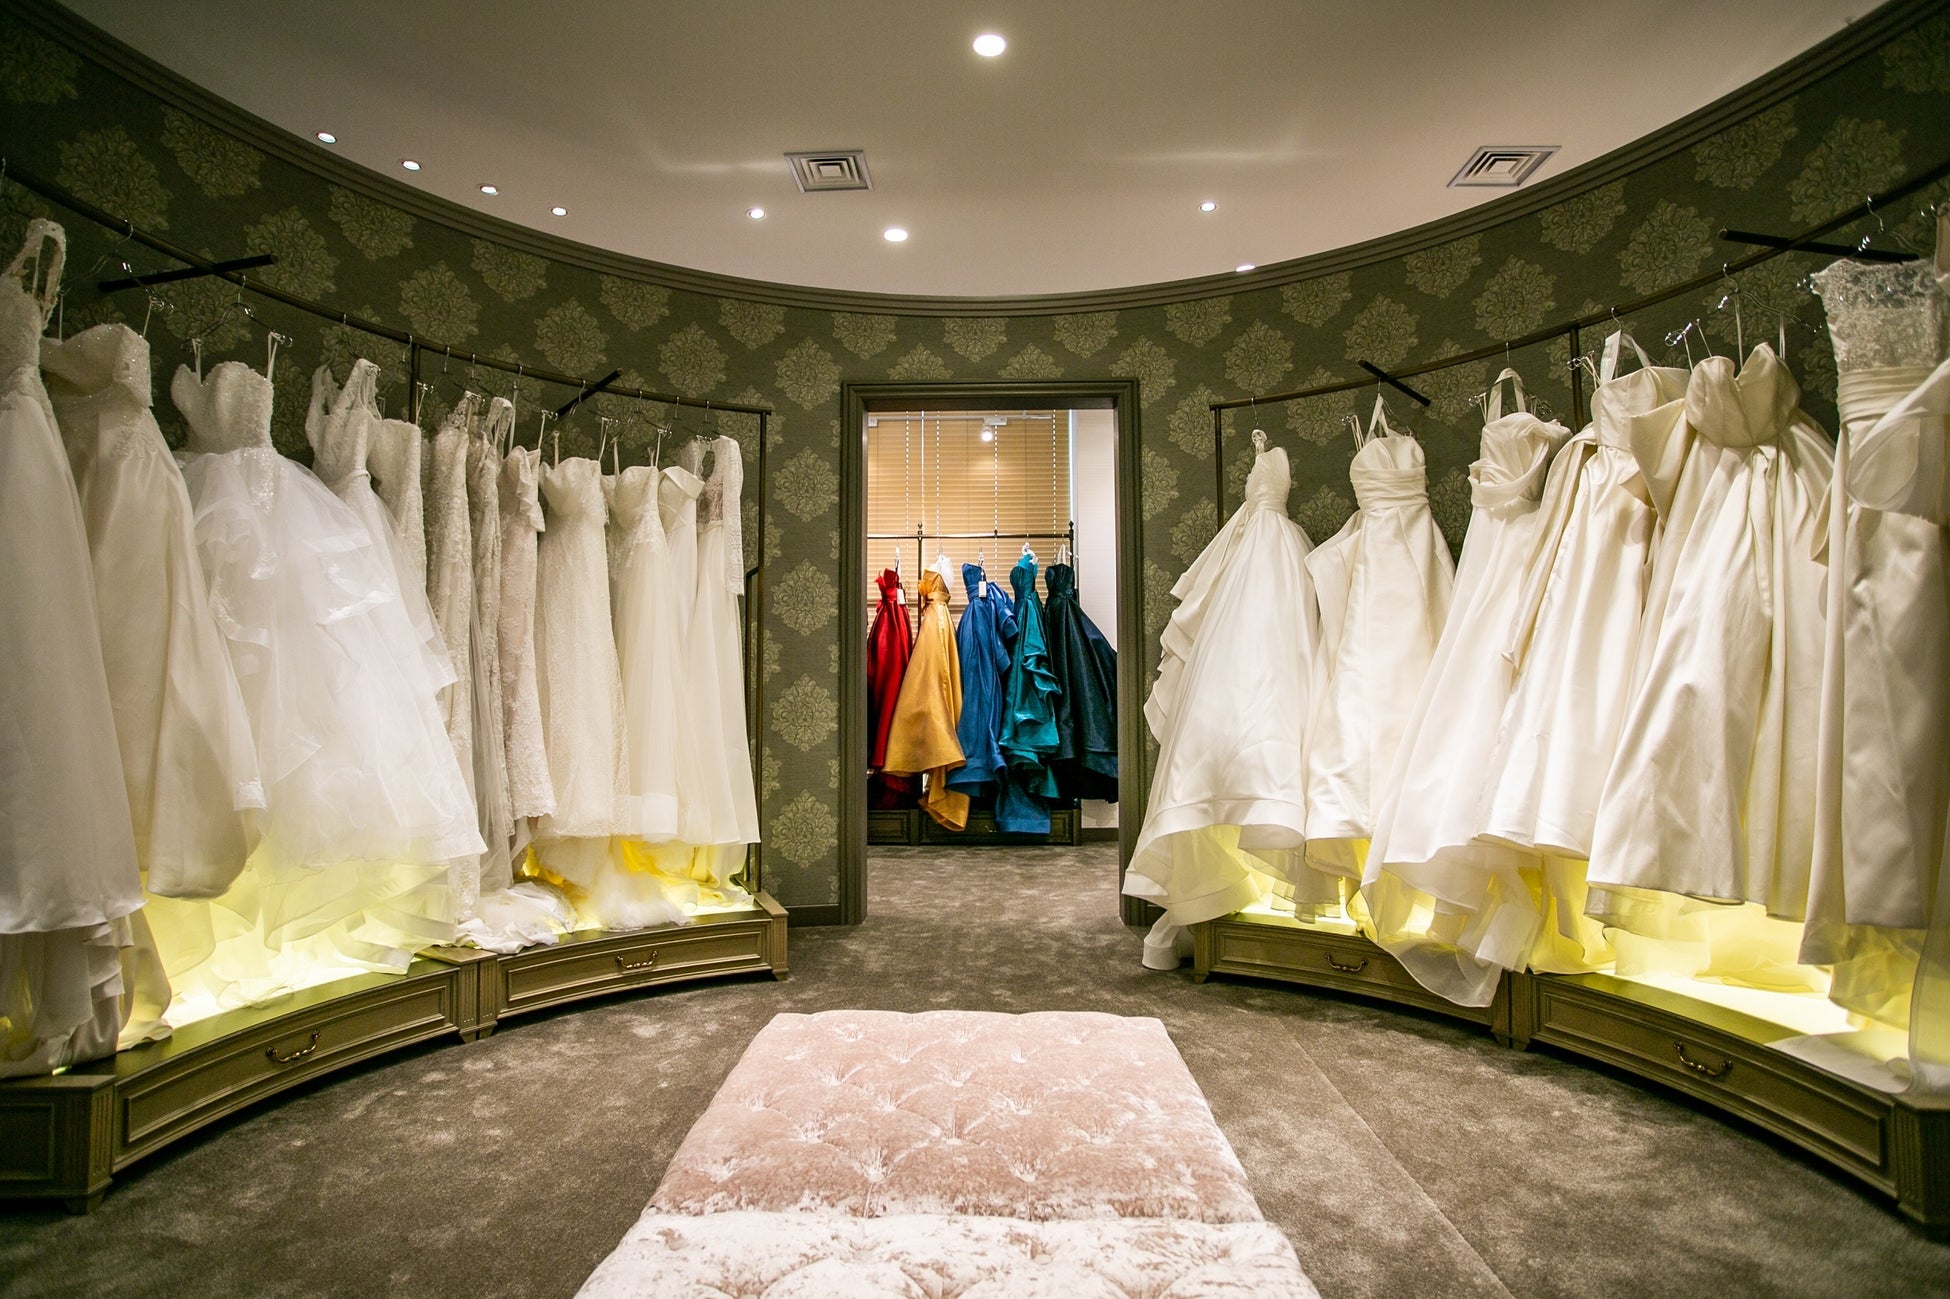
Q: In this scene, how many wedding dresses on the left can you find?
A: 12